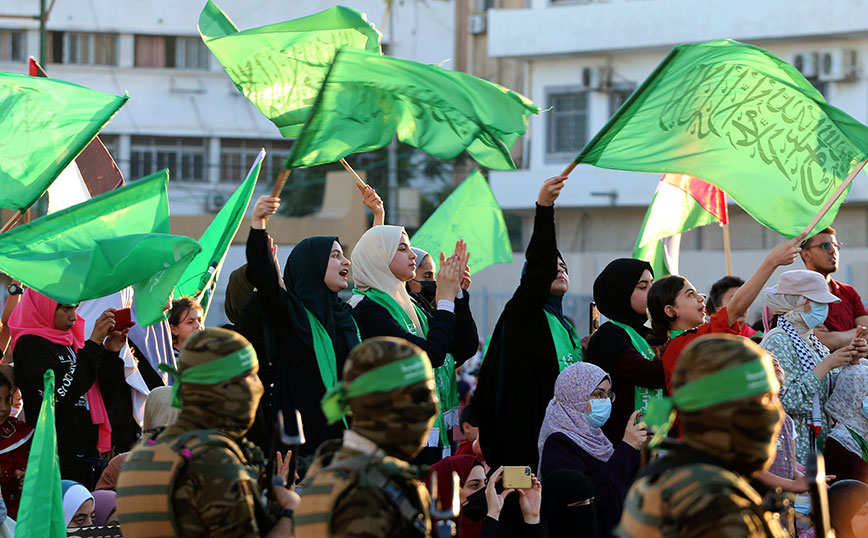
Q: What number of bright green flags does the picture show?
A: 8